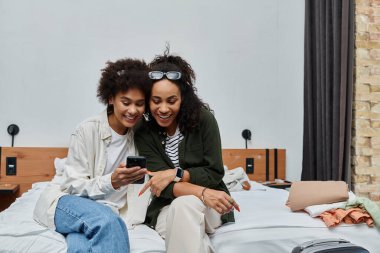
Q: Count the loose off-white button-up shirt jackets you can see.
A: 1